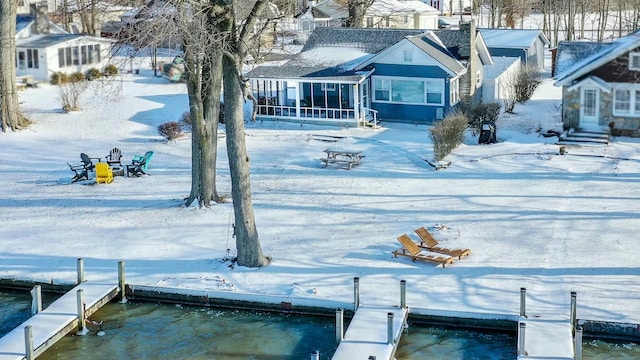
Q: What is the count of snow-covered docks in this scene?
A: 3